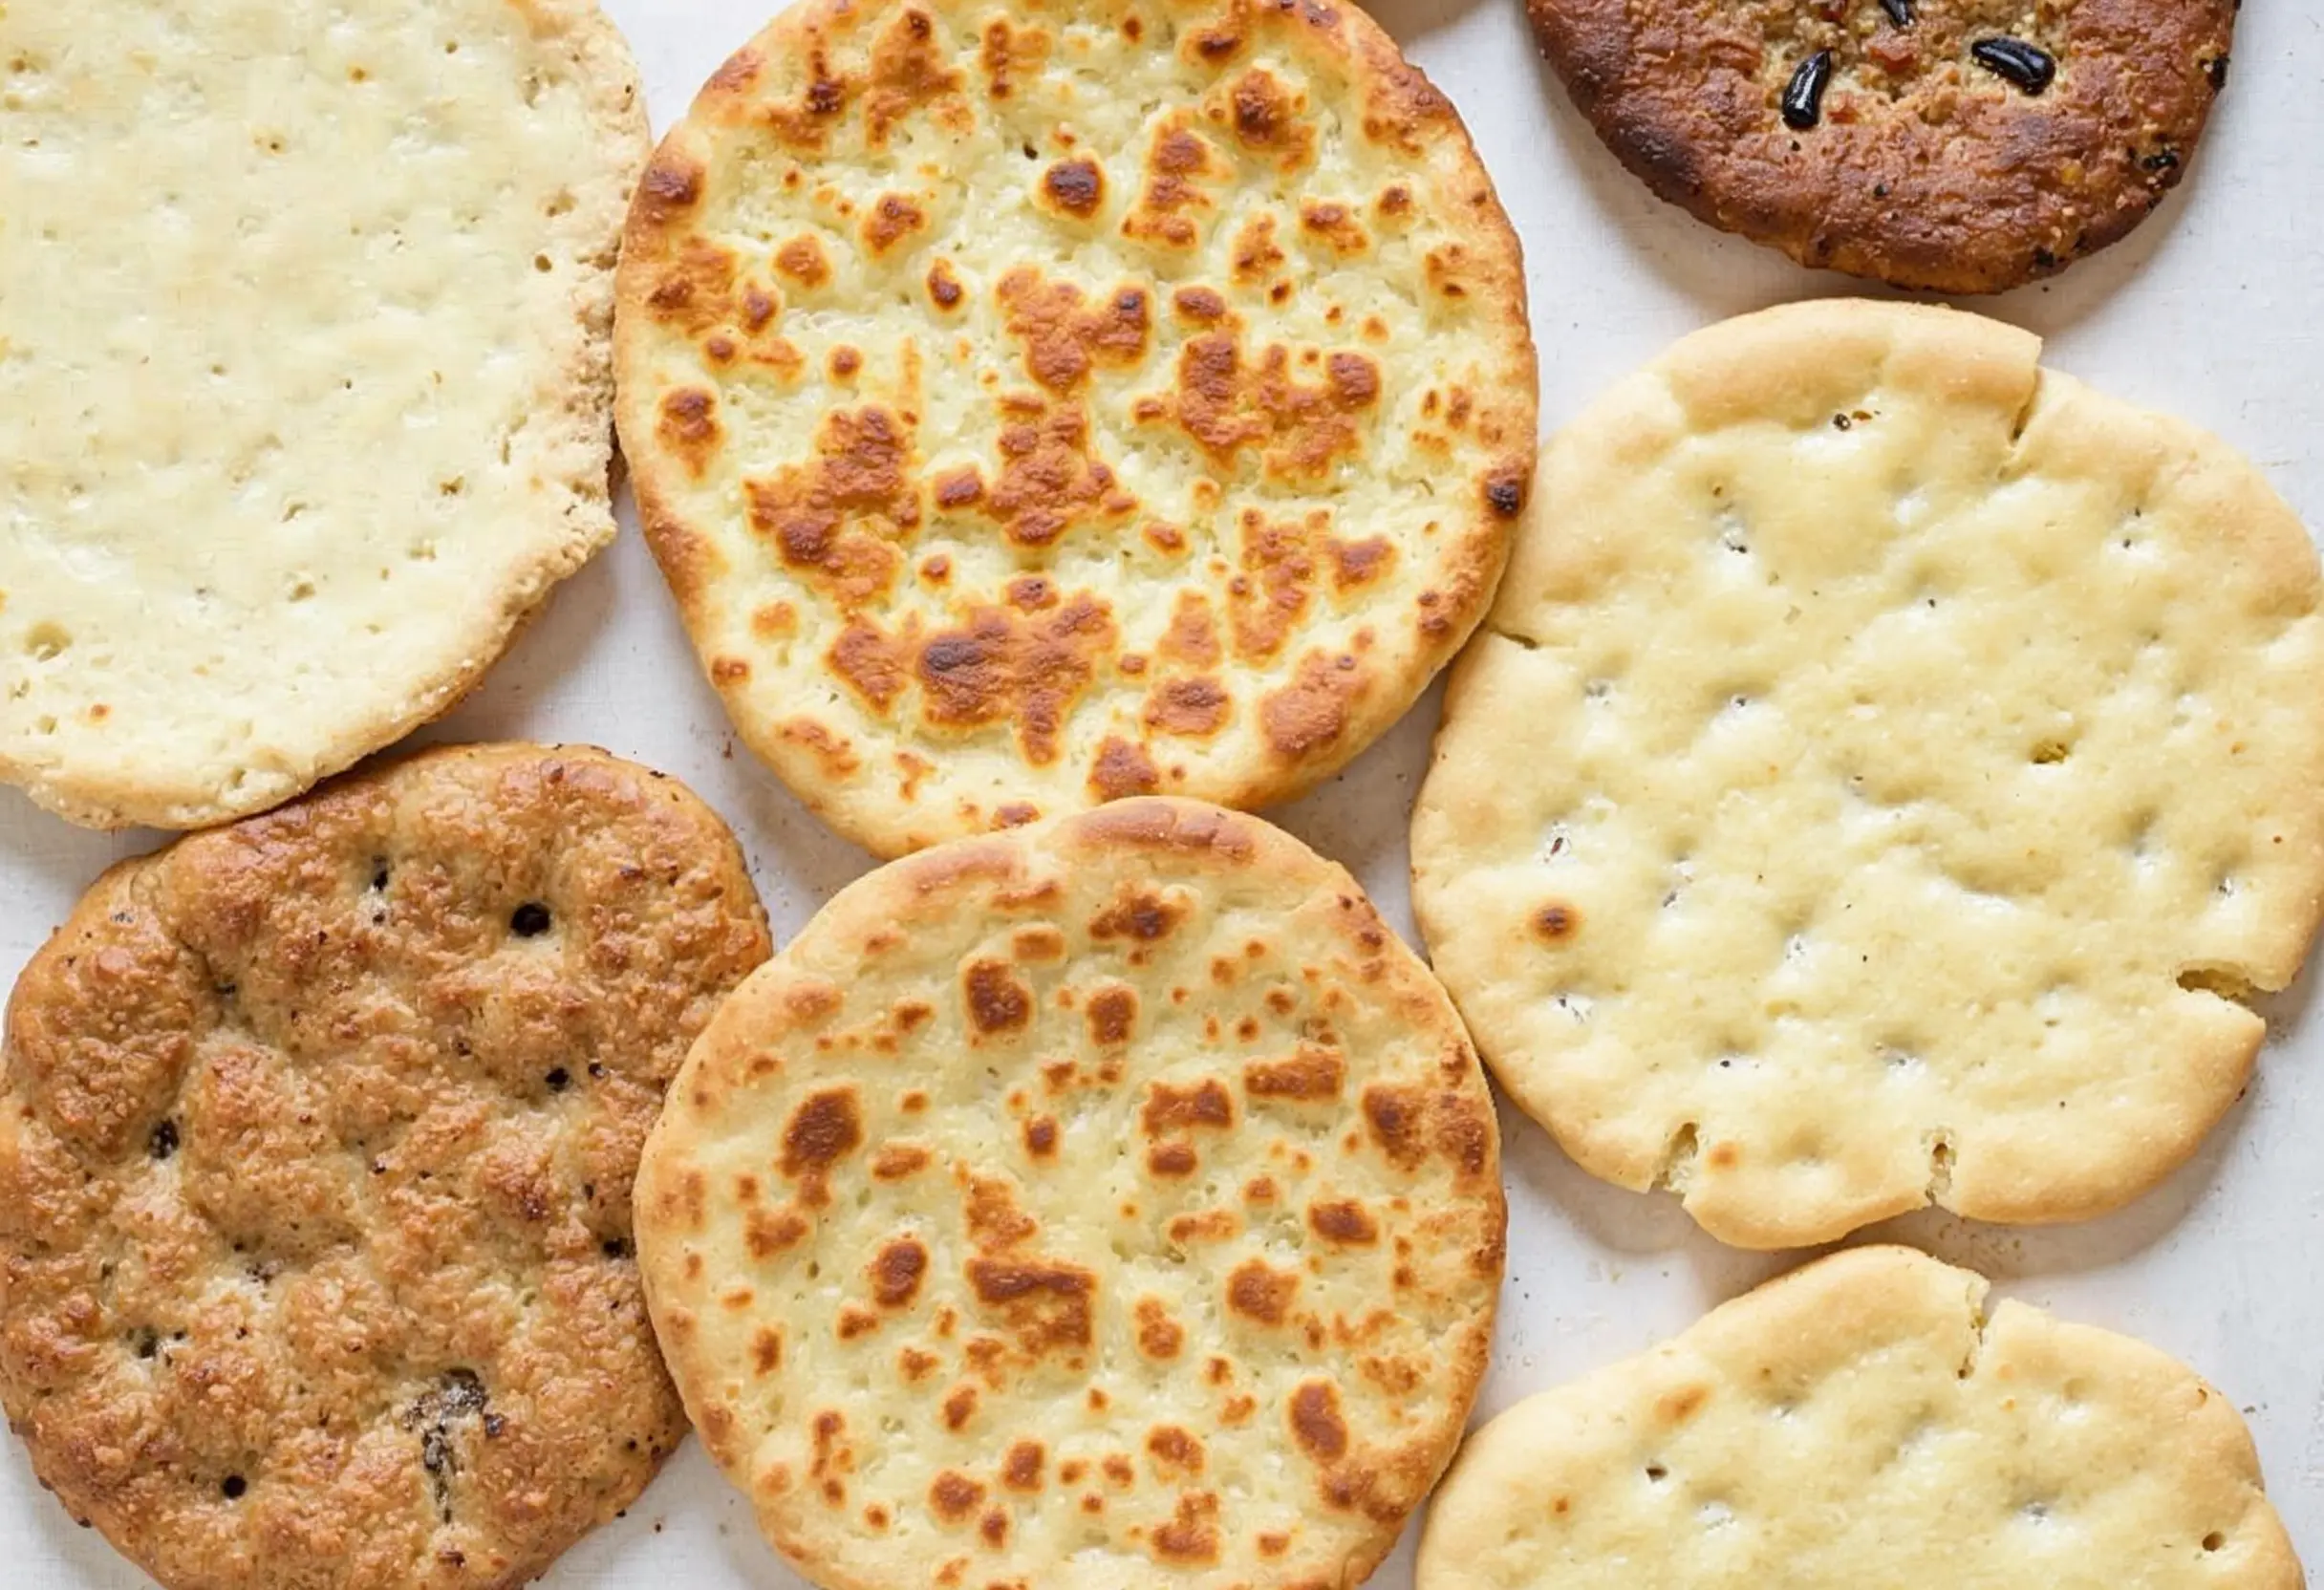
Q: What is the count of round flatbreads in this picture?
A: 7